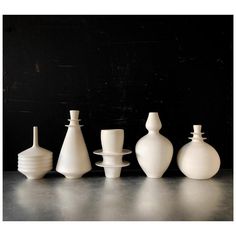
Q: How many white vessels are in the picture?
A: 5